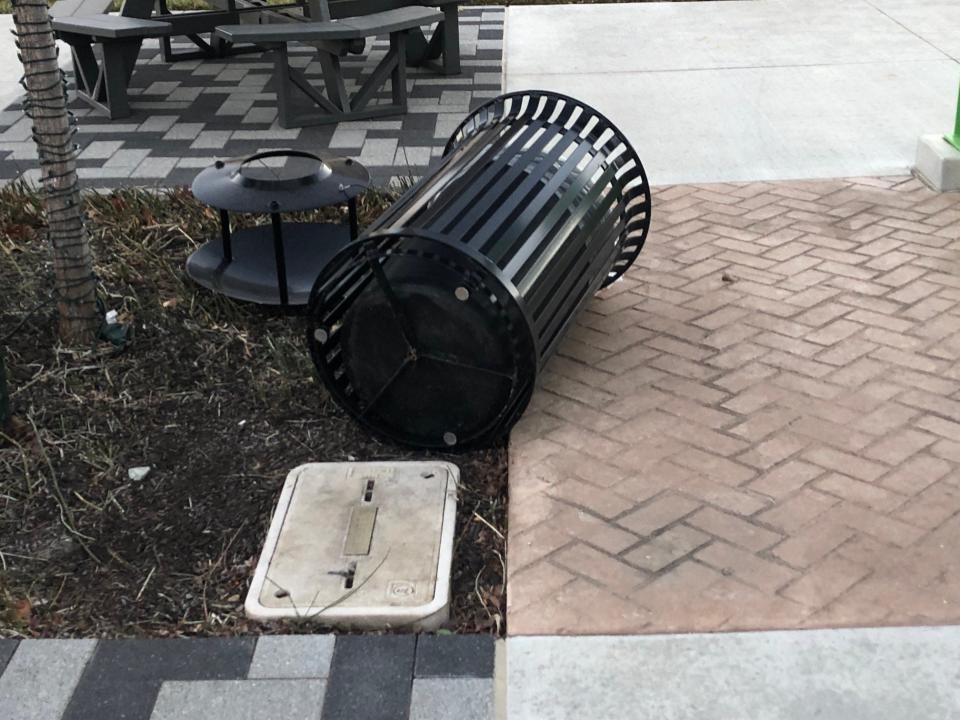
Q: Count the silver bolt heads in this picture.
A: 3